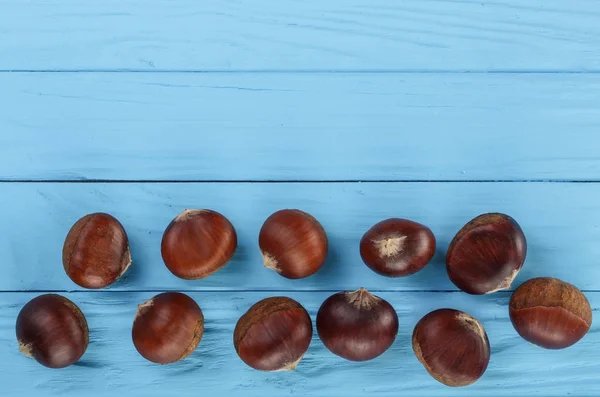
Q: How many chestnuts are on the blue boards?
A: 11